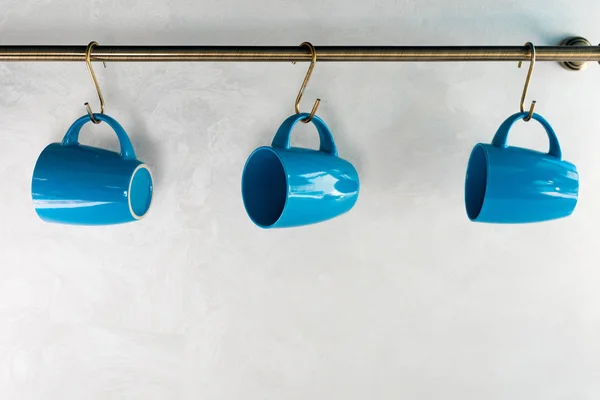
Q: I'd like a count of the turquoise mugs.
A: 3